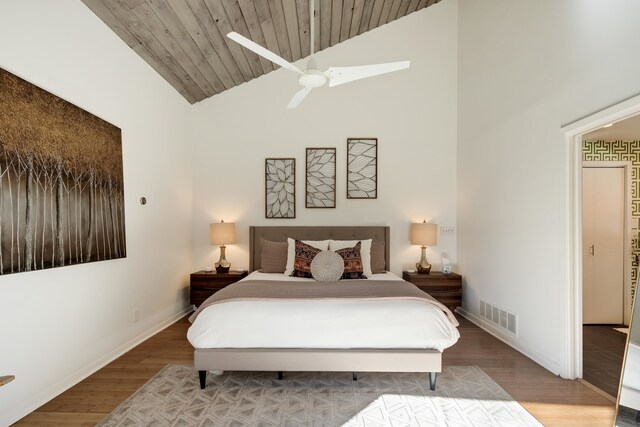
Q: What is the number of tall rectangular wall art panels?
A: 3